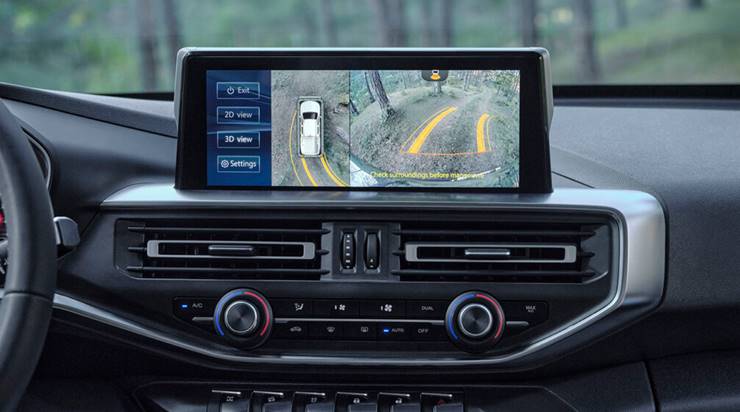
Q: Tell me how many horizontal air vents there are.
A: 2